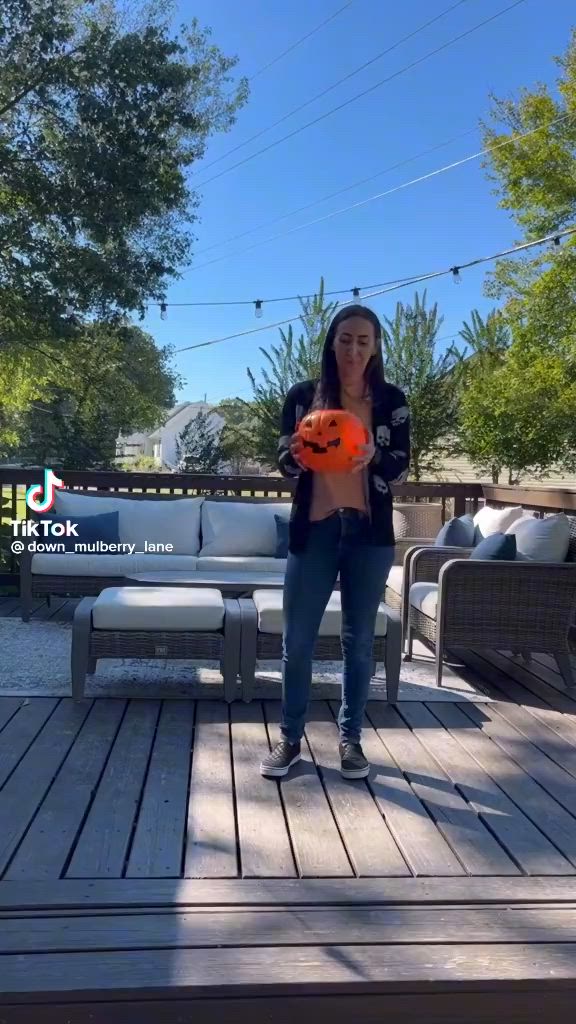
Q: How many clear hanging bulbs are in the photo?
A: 5